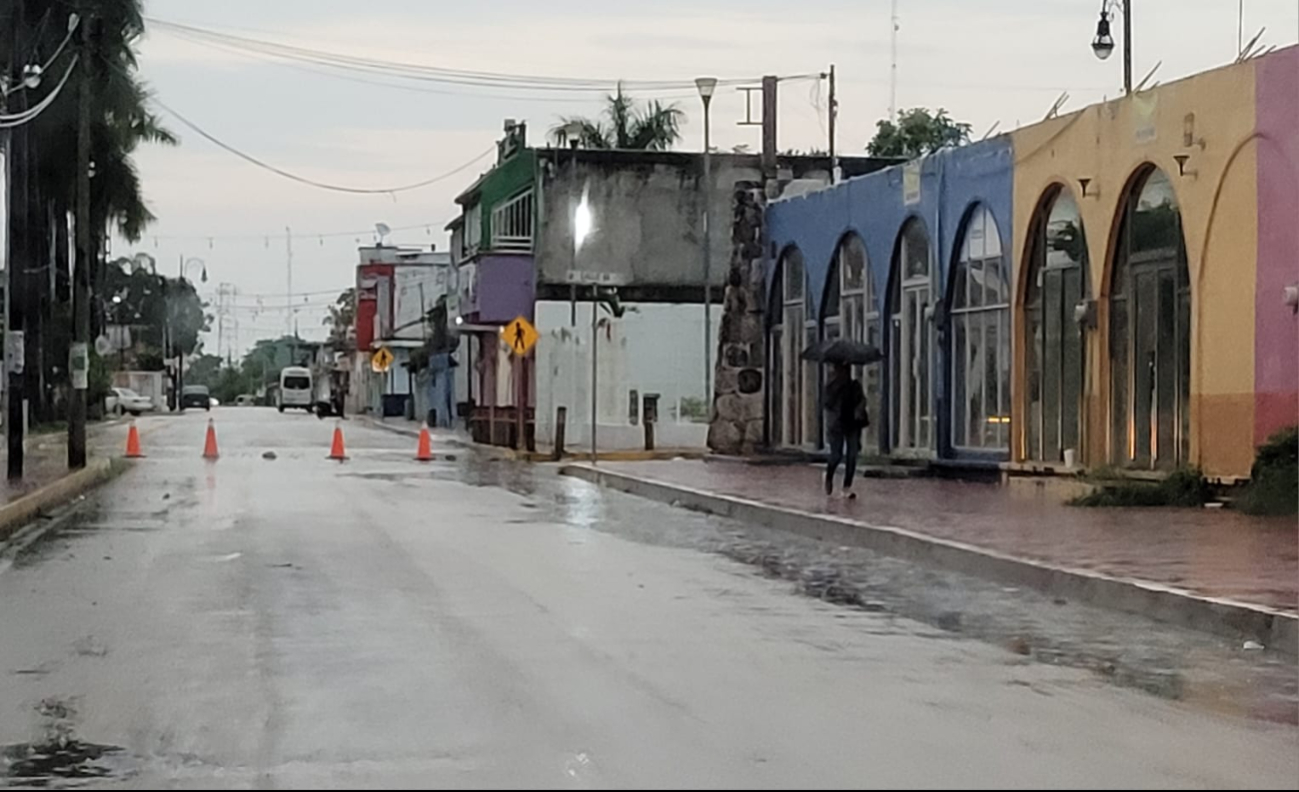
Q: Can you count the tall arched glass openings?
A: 6